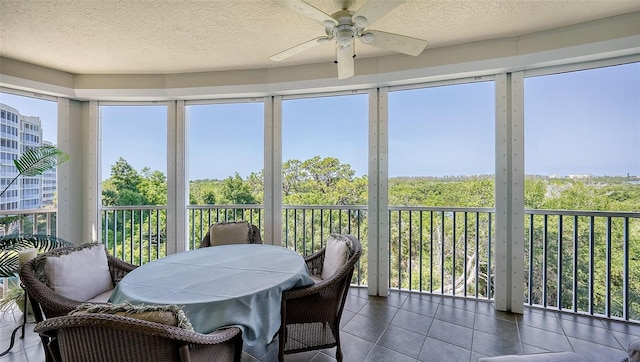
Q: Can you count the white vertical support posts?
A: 5